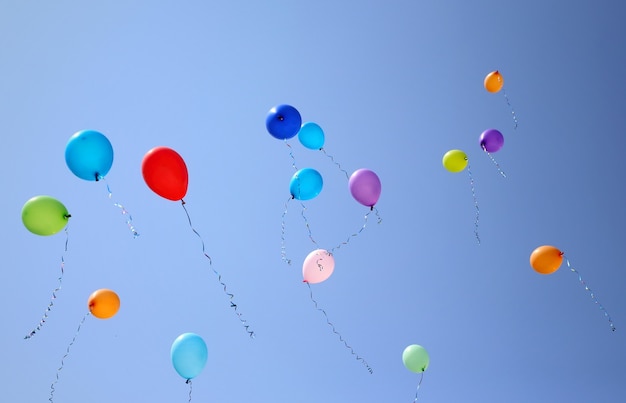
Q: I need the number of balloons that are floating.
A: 15